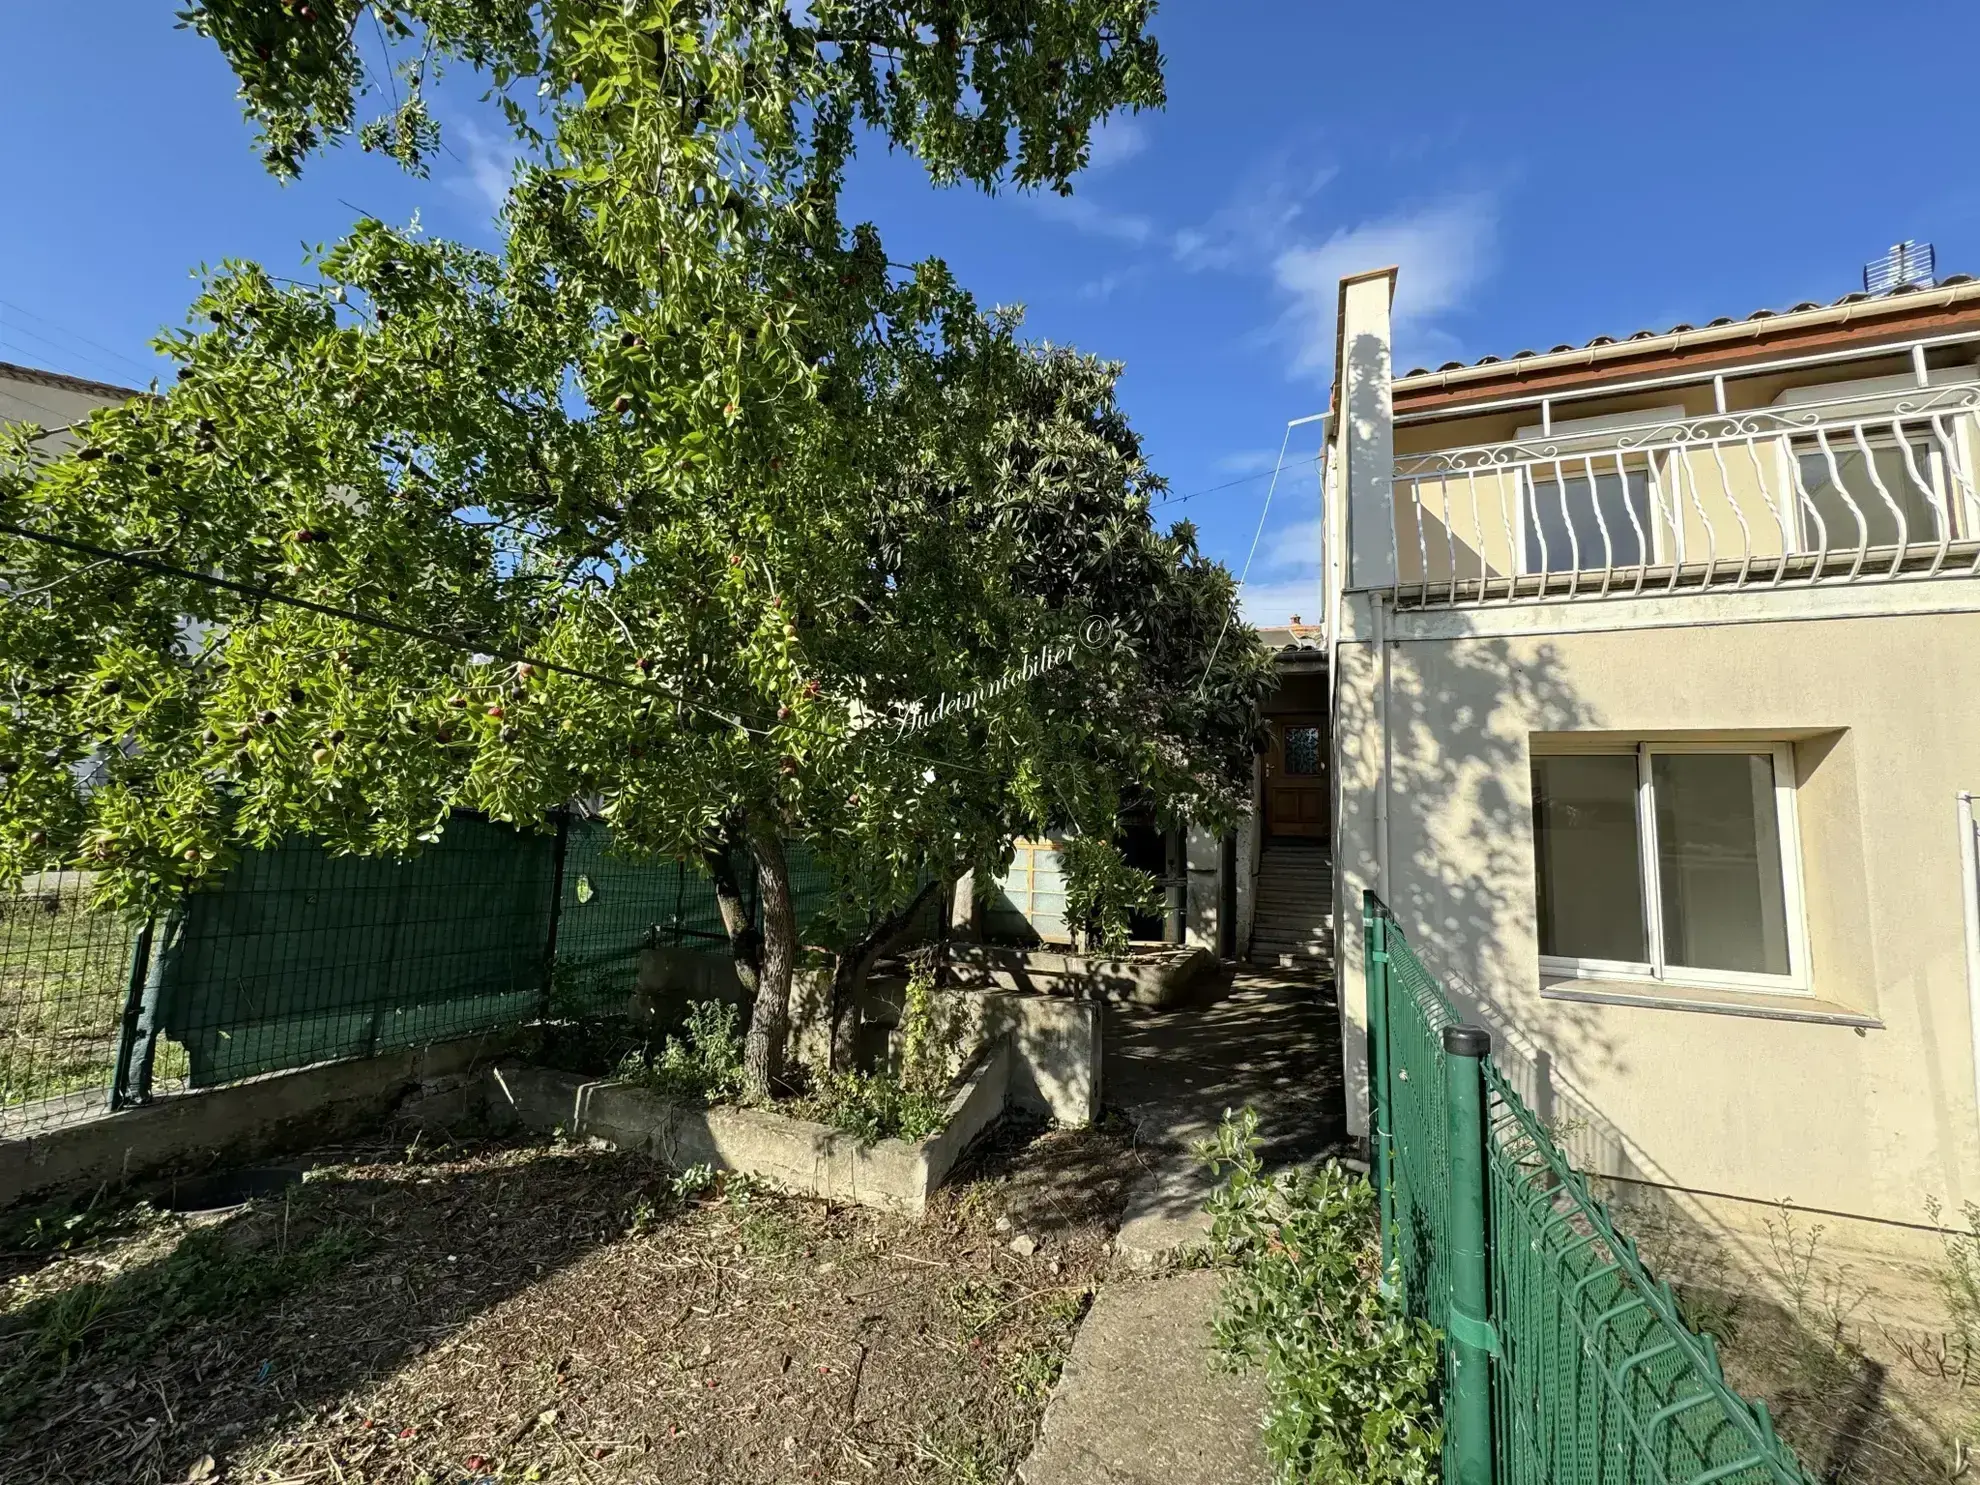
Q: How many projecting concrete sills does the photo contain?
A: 1